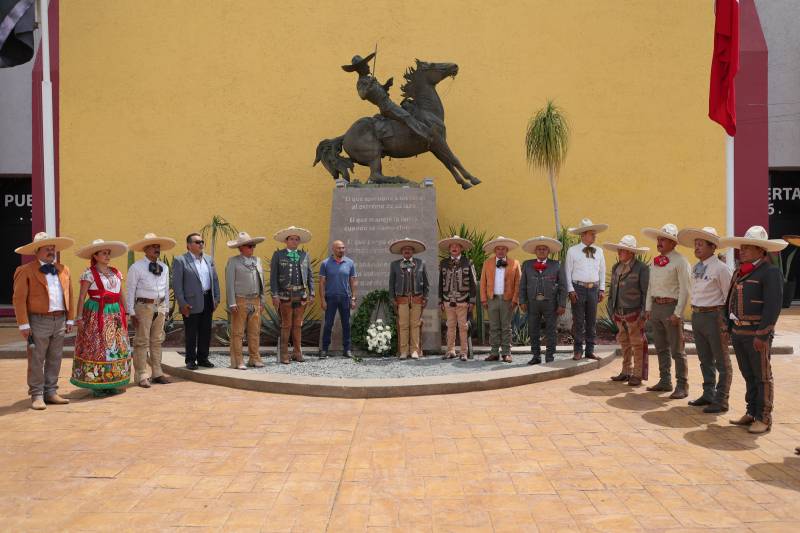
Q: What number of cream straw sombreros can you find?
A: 14